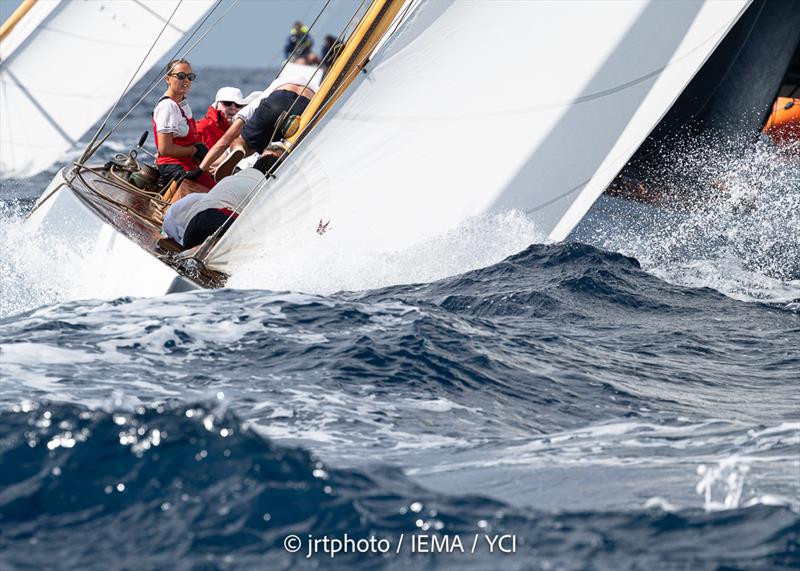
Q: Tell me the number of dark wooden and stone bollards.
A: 0